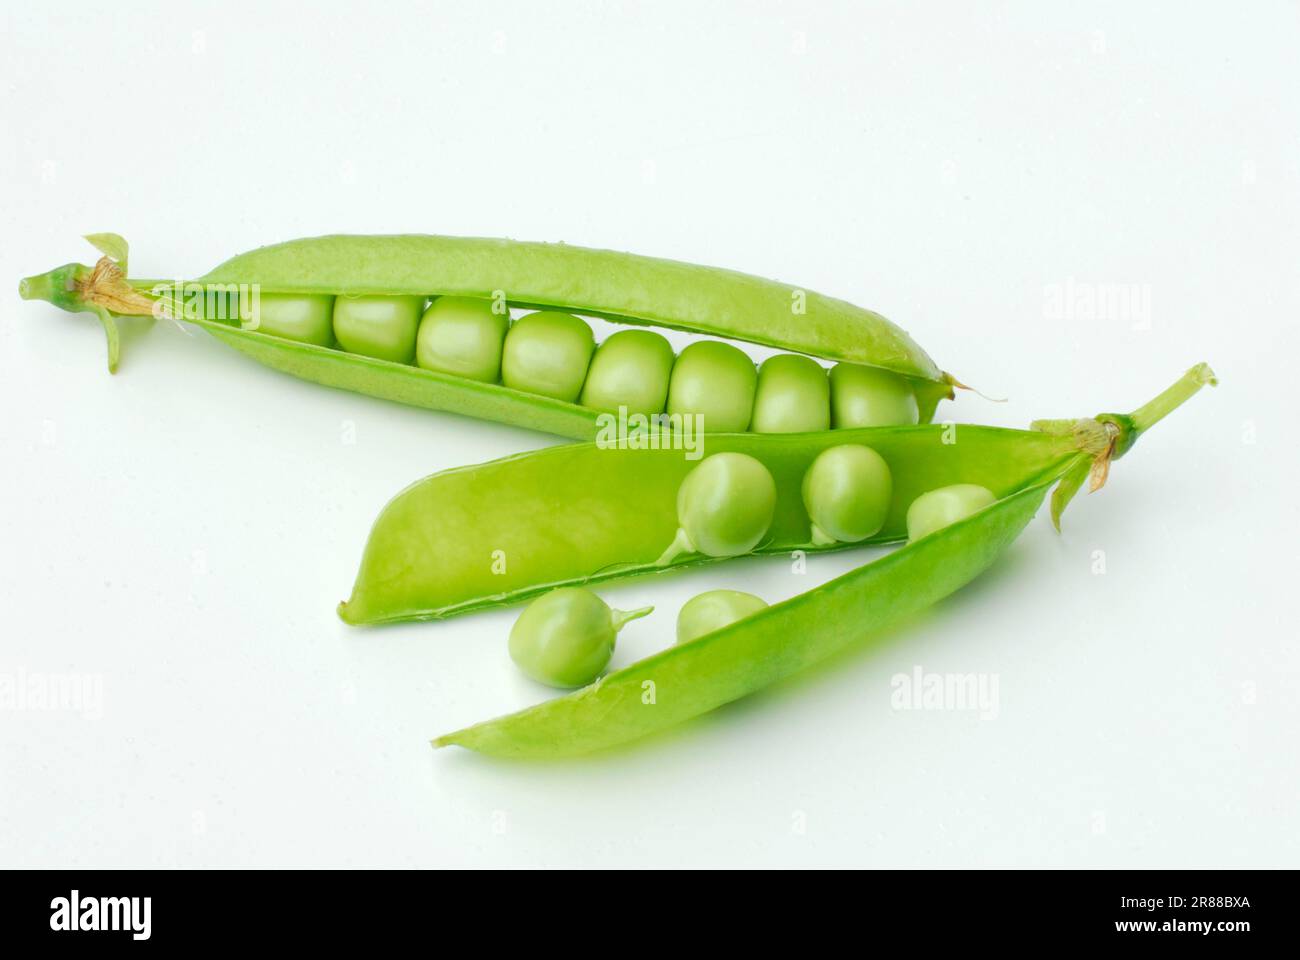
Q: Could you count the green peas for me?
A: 13